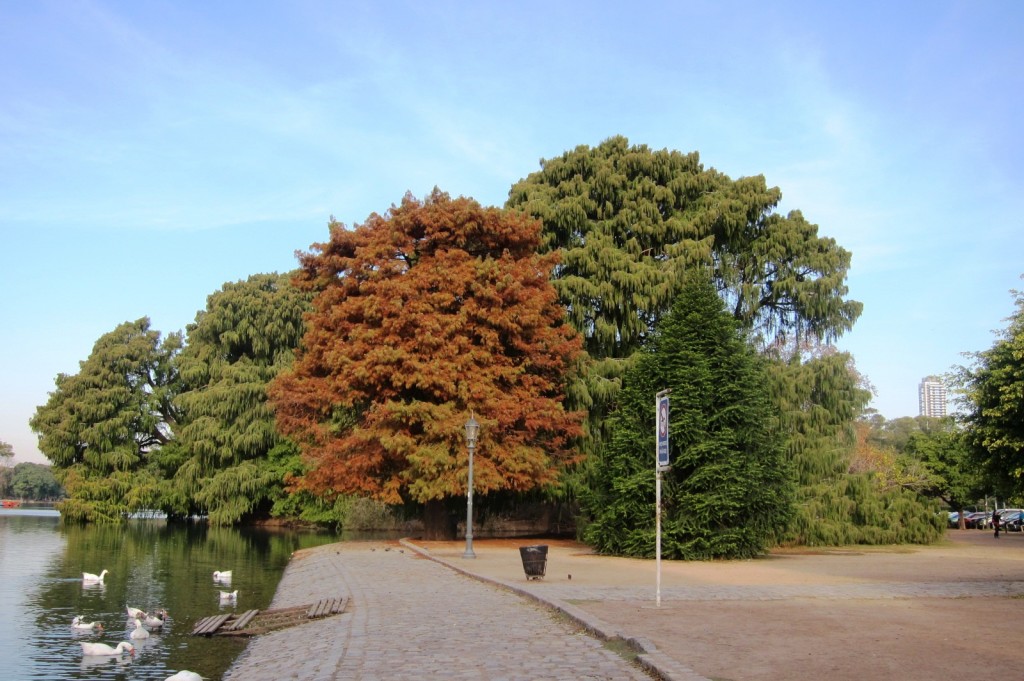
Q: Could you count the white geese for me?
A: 9